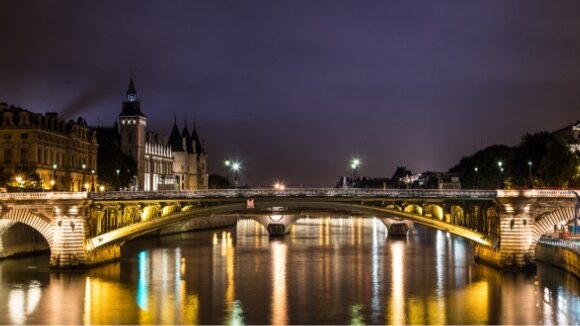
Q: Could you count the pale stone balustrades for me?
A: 2